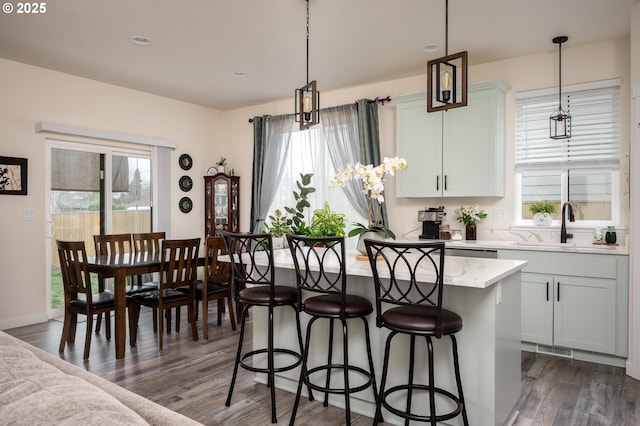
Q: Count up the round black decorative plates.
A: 3